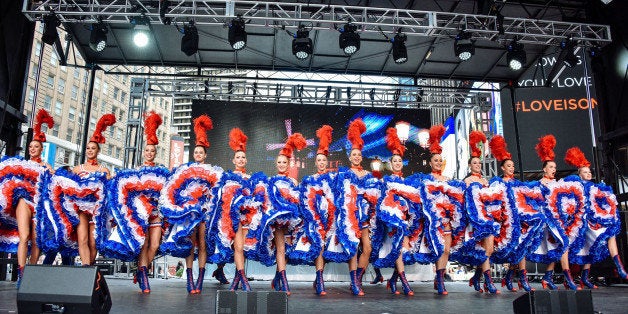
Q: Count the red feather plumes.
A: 14